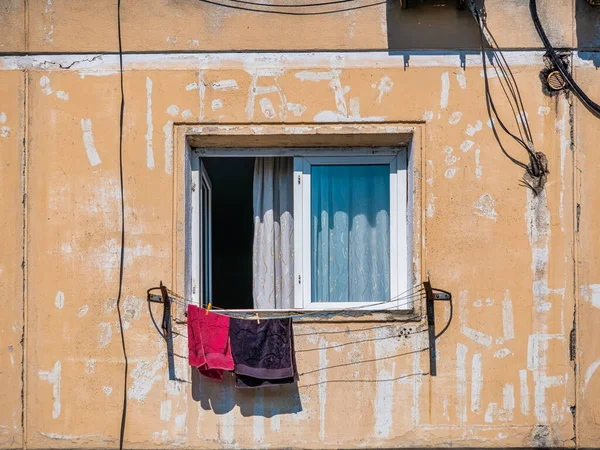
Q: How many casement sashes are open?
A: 1